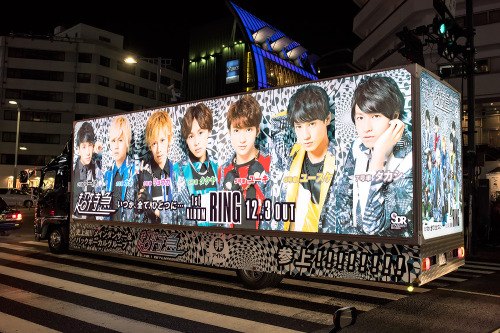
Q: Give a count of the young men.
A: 7